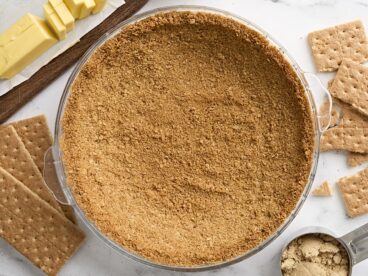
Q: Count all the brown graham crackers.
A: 3